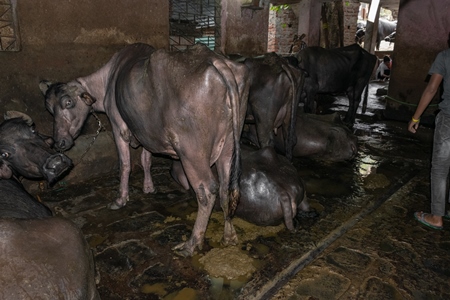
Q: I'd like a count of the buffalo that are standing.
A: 3